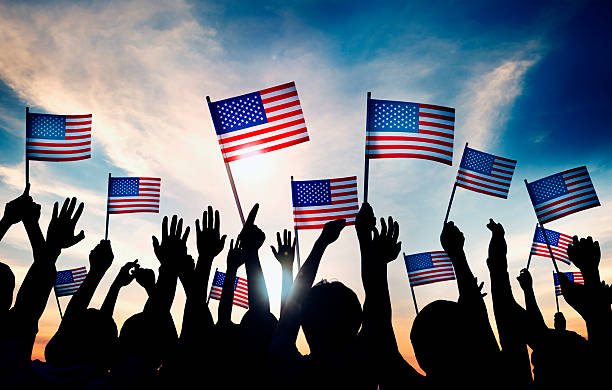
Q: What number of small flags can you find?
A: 12